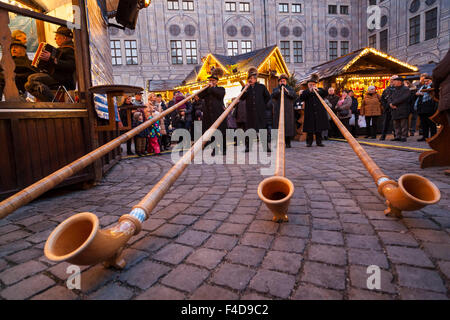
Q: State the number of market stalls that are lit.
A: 2